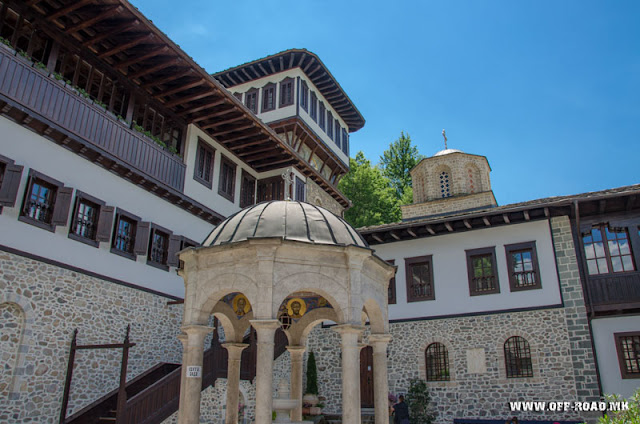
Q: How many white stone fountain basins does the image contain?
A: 1